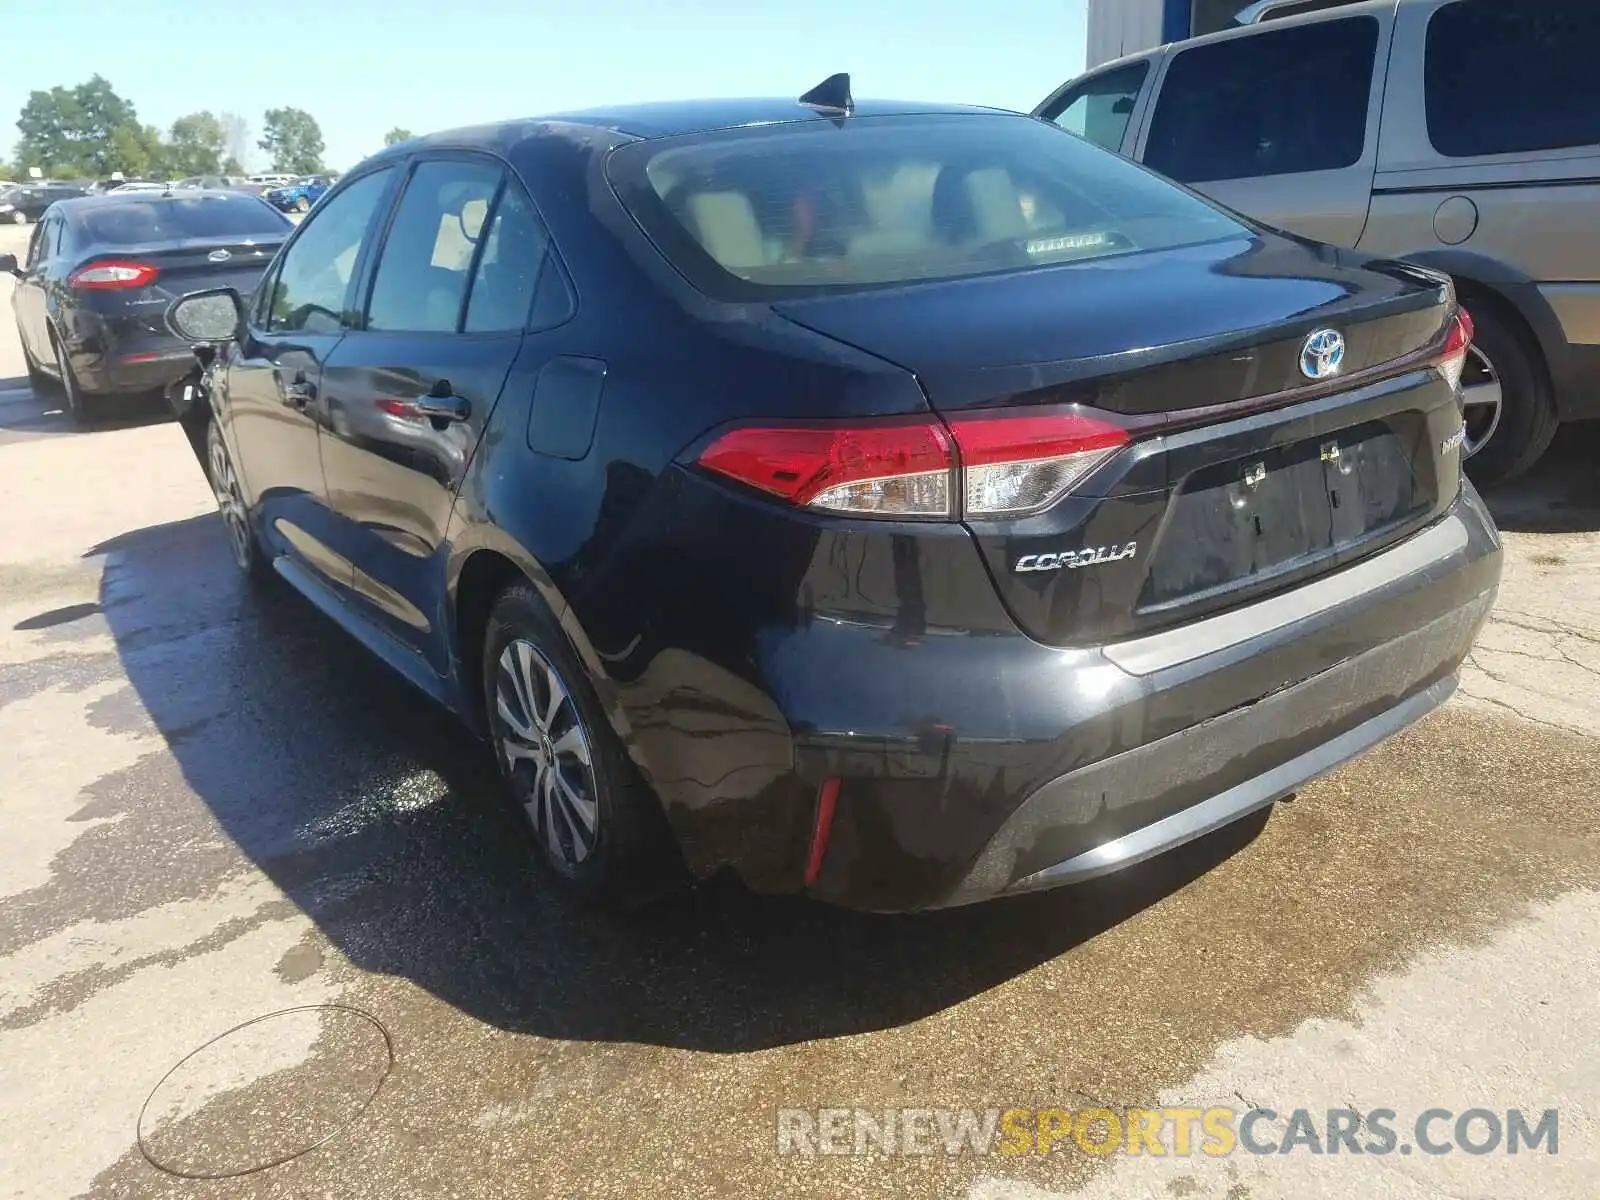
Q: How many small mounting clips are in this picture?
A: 2